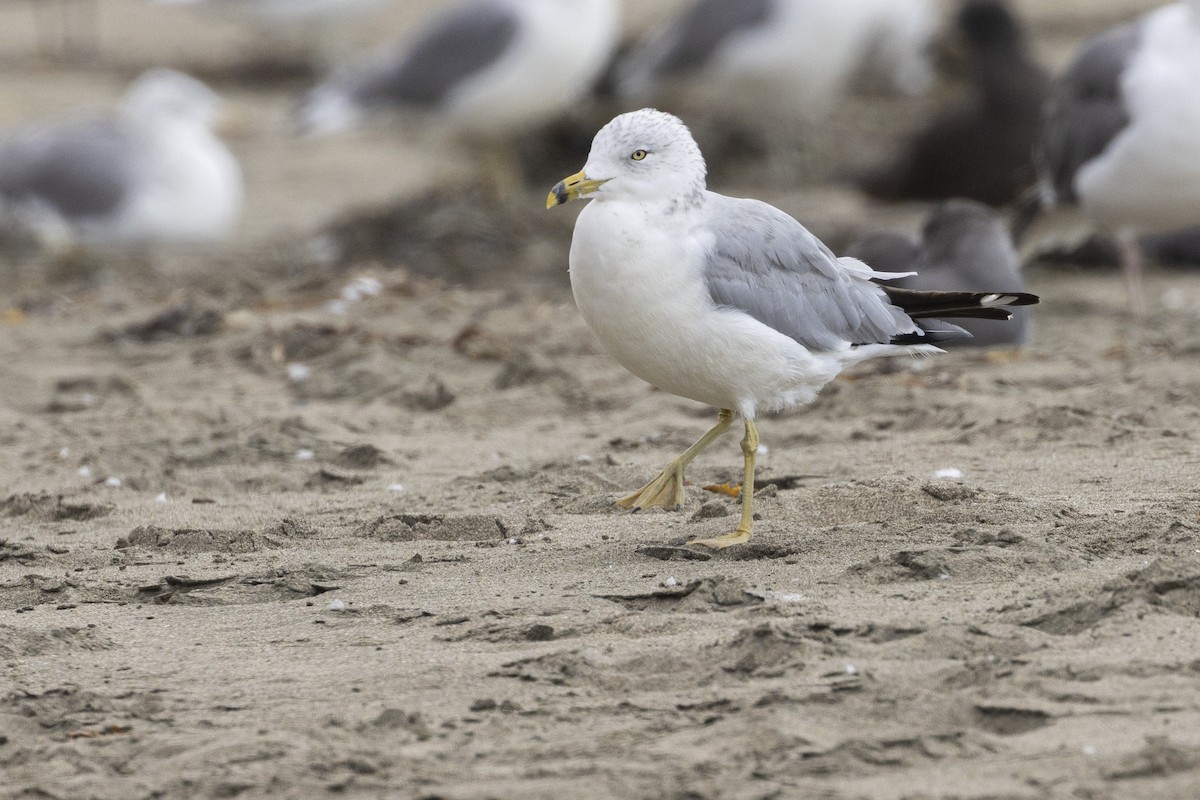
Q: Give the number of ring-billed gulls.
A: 1